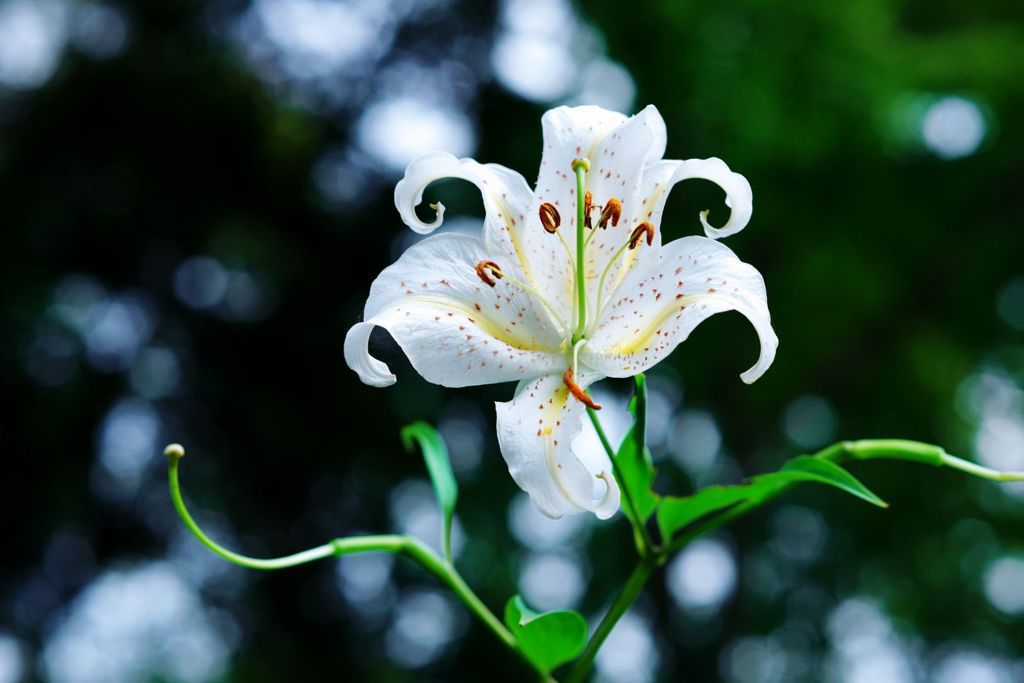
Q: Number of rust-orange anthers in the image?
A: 6